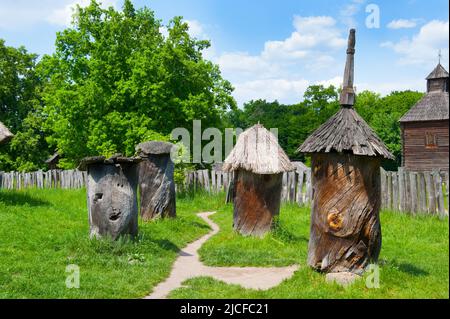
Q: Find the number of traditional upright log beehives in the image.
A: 4